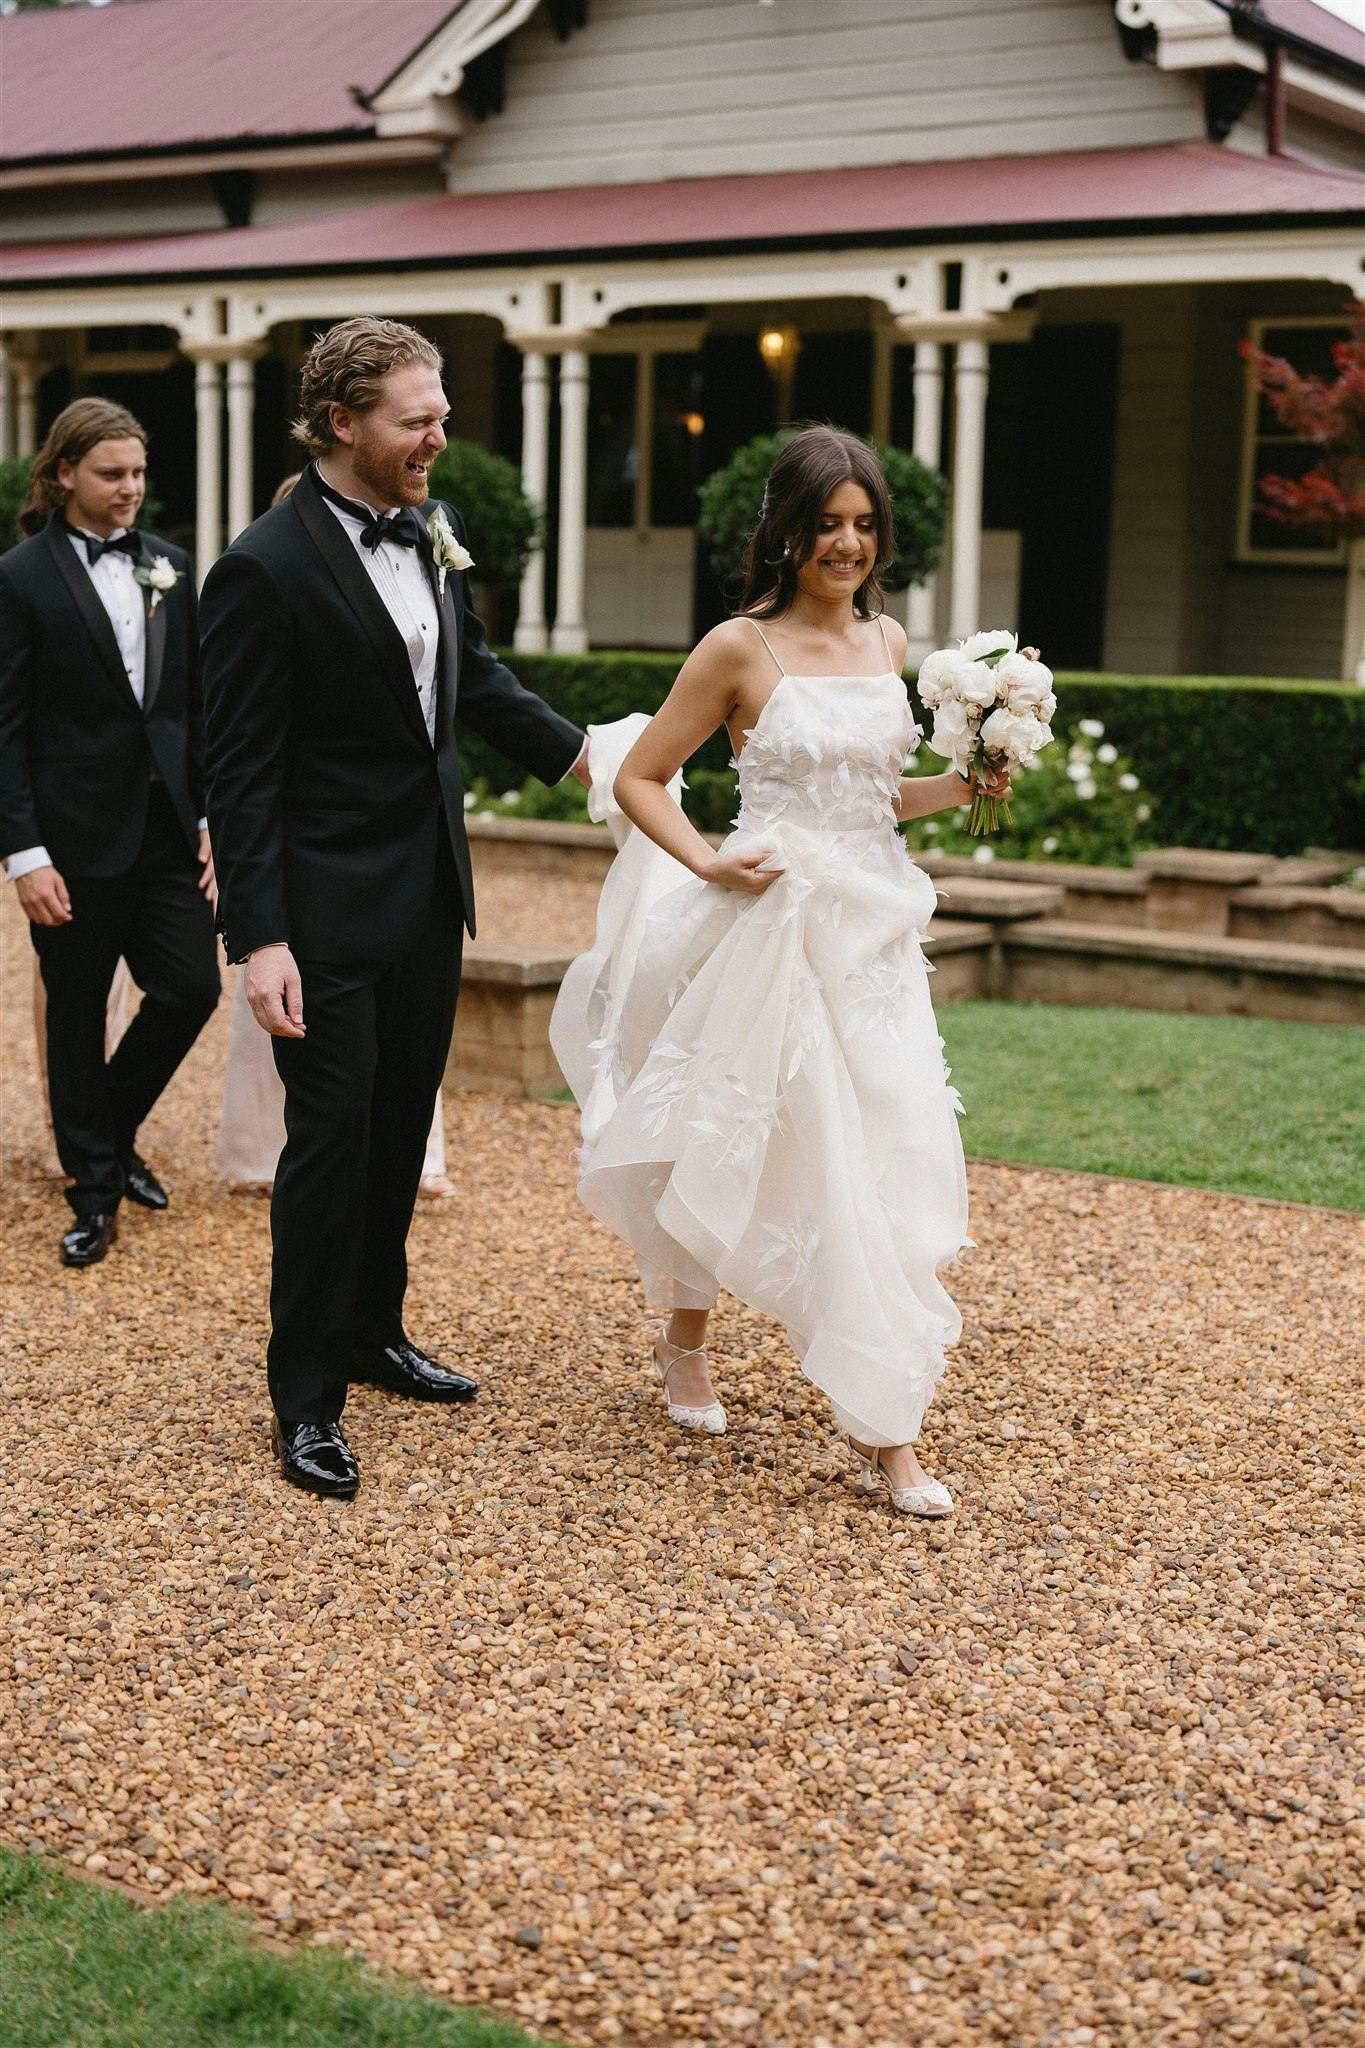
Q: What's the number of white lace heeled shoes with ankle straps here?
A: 2